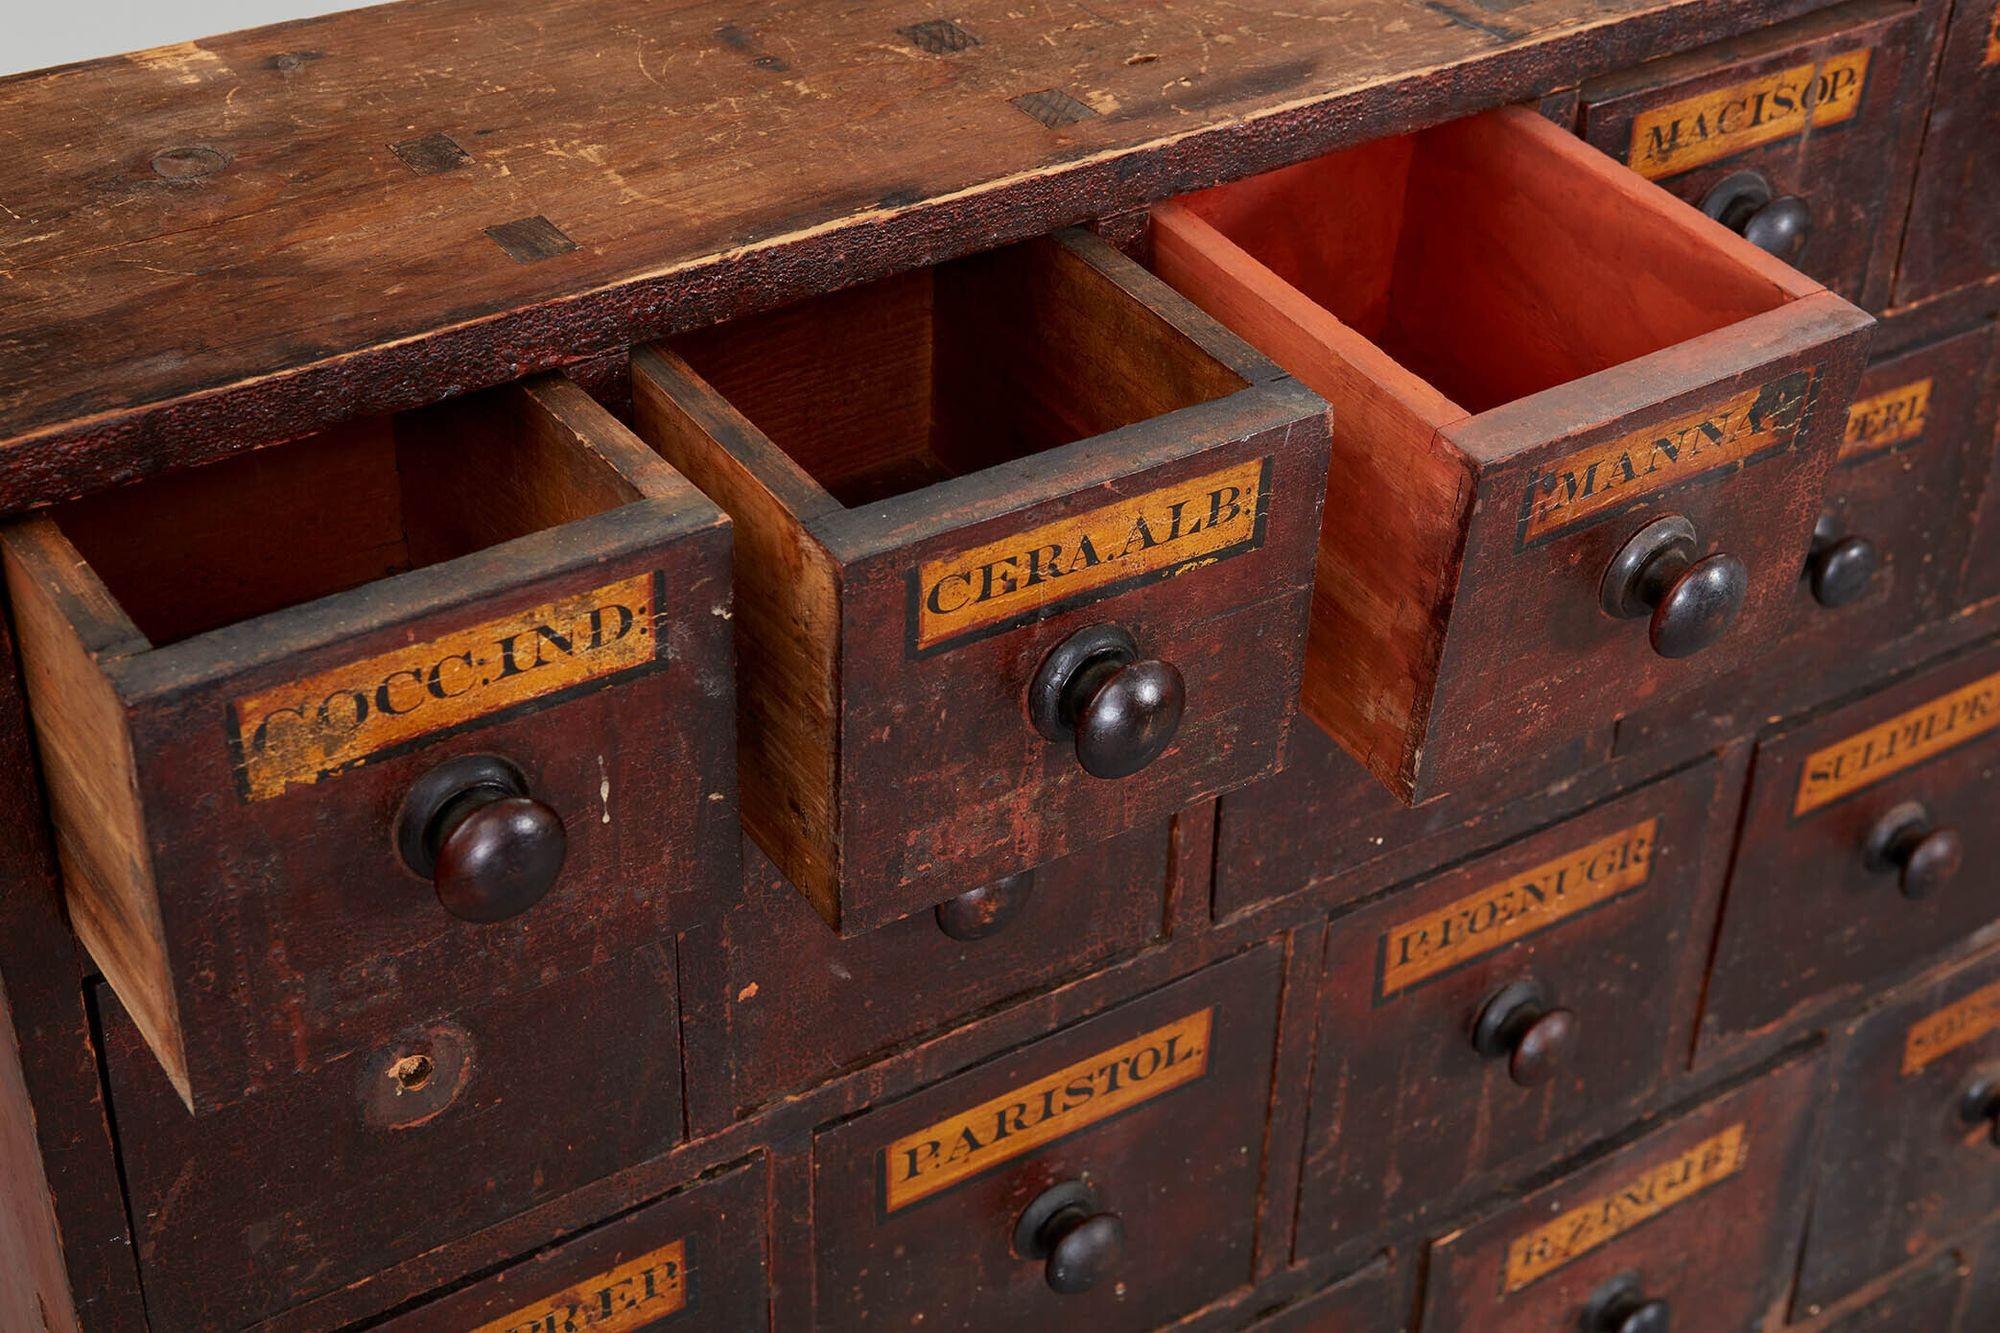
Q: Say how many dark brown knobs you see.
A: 11